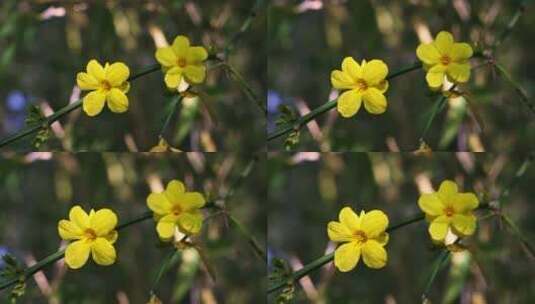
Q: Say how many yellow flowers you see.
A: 8